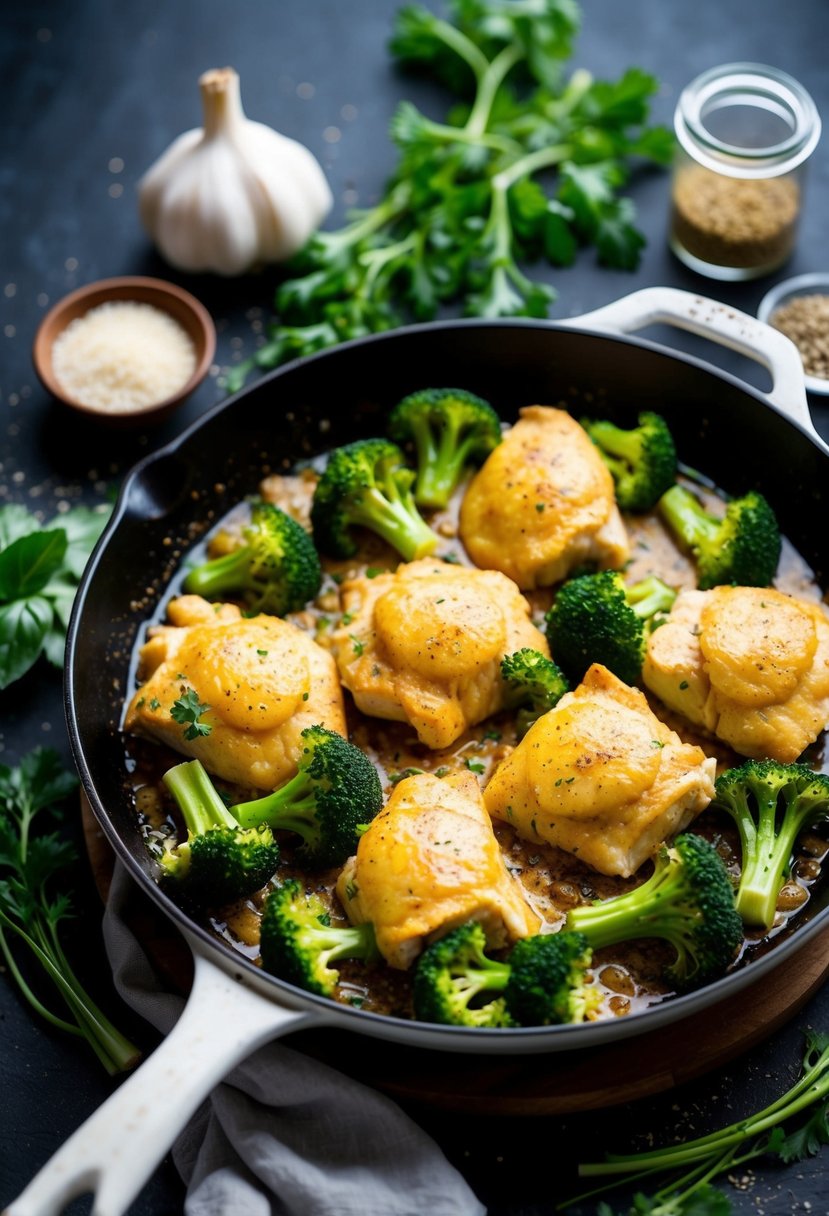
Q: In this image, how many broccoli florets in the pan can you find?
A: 14